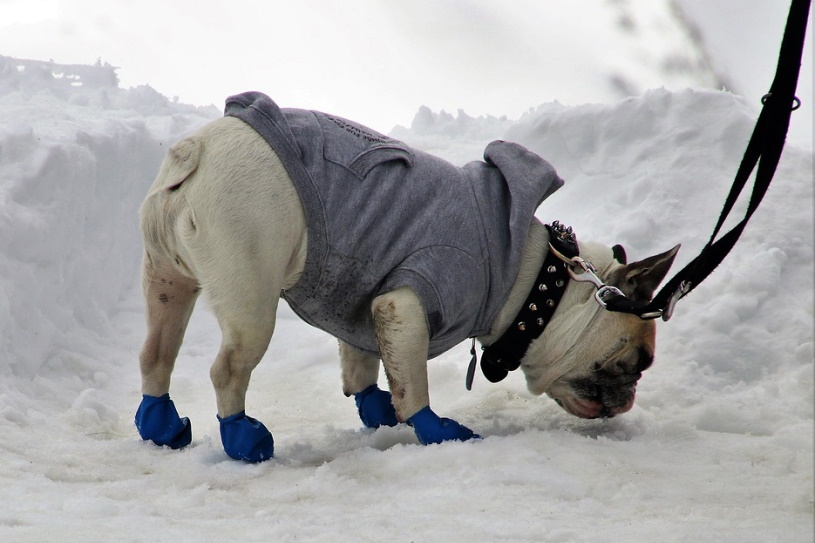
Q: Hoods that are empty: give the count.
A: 1